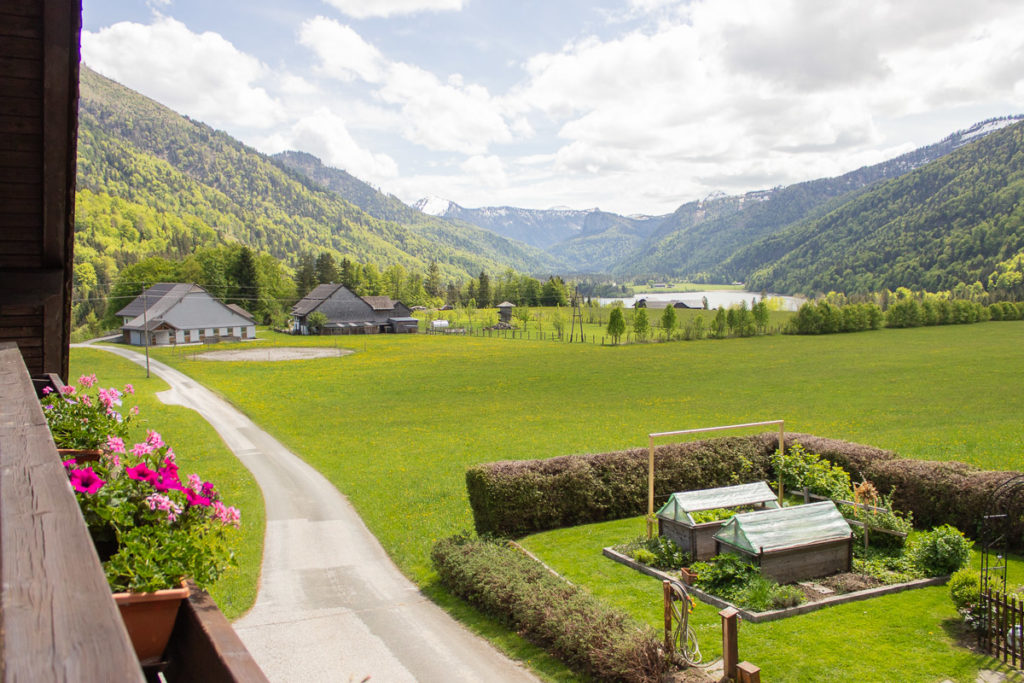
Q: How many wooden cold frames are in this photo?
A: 2